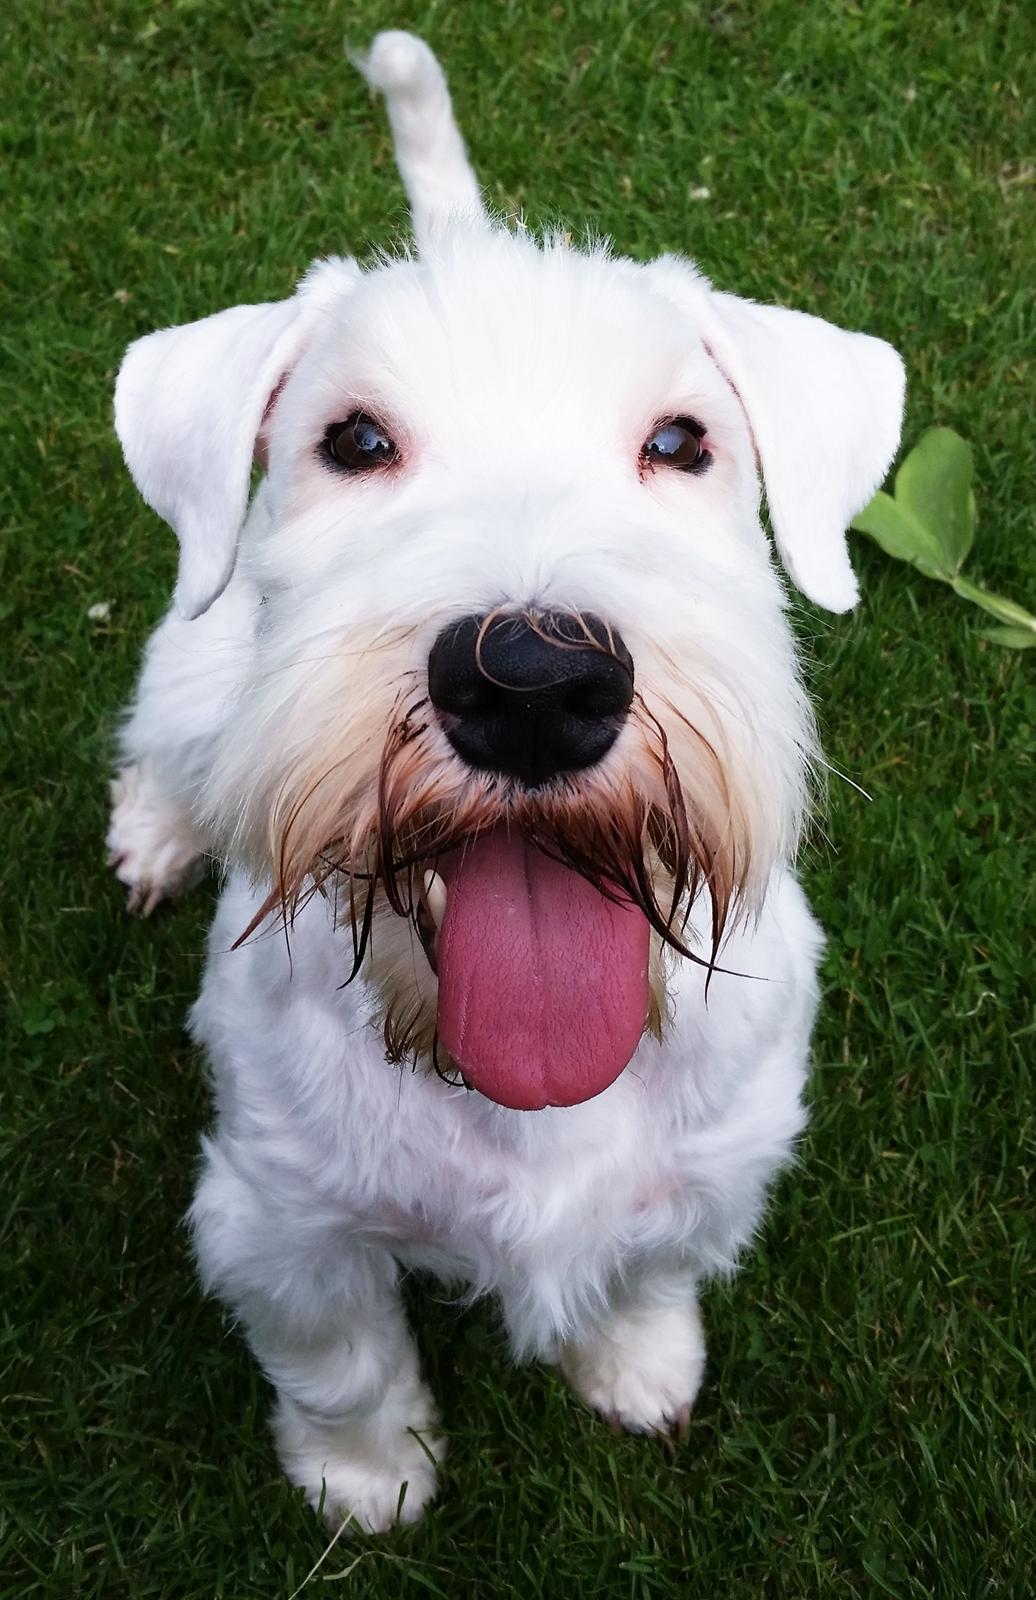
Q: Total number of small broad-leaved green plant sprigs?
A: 1